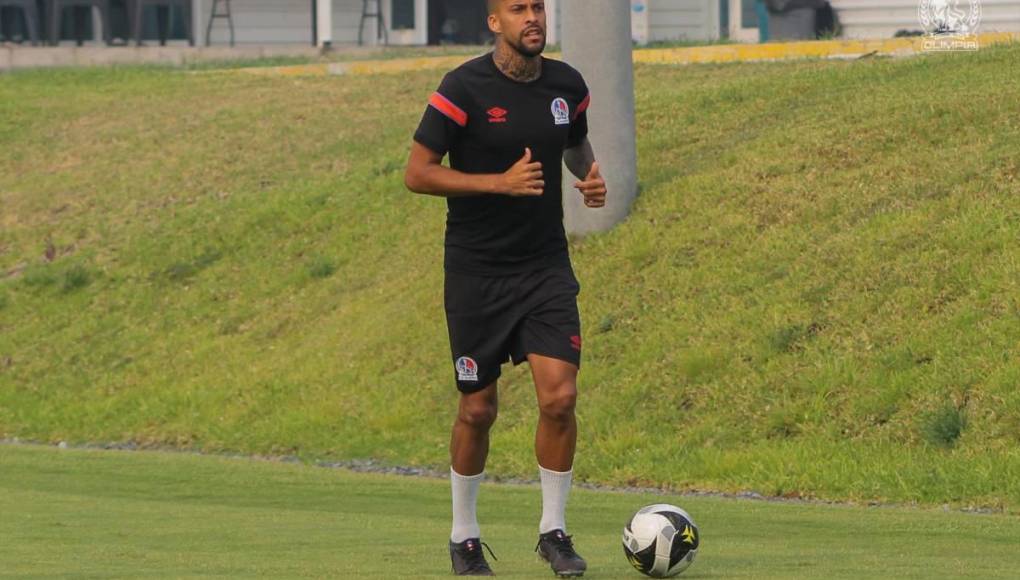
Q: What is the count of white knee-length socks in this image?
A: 2